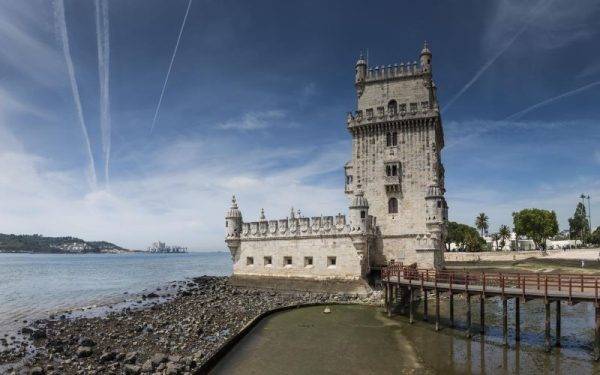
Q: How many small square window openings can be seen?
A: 5